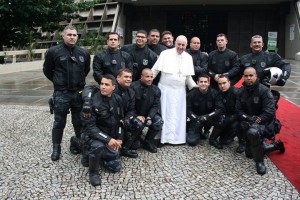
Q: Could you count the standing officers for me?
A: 8